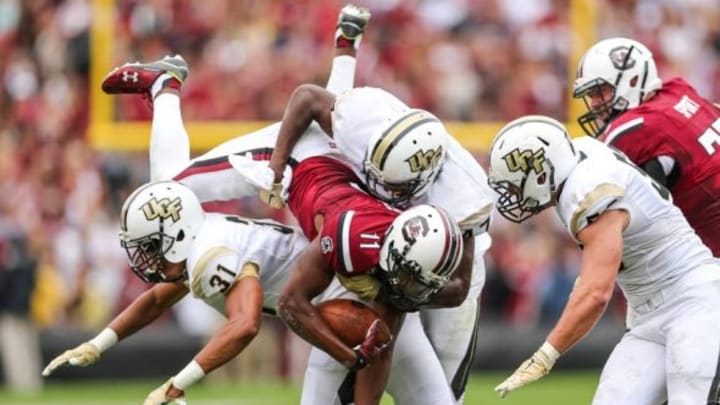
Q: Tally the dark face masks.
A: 5